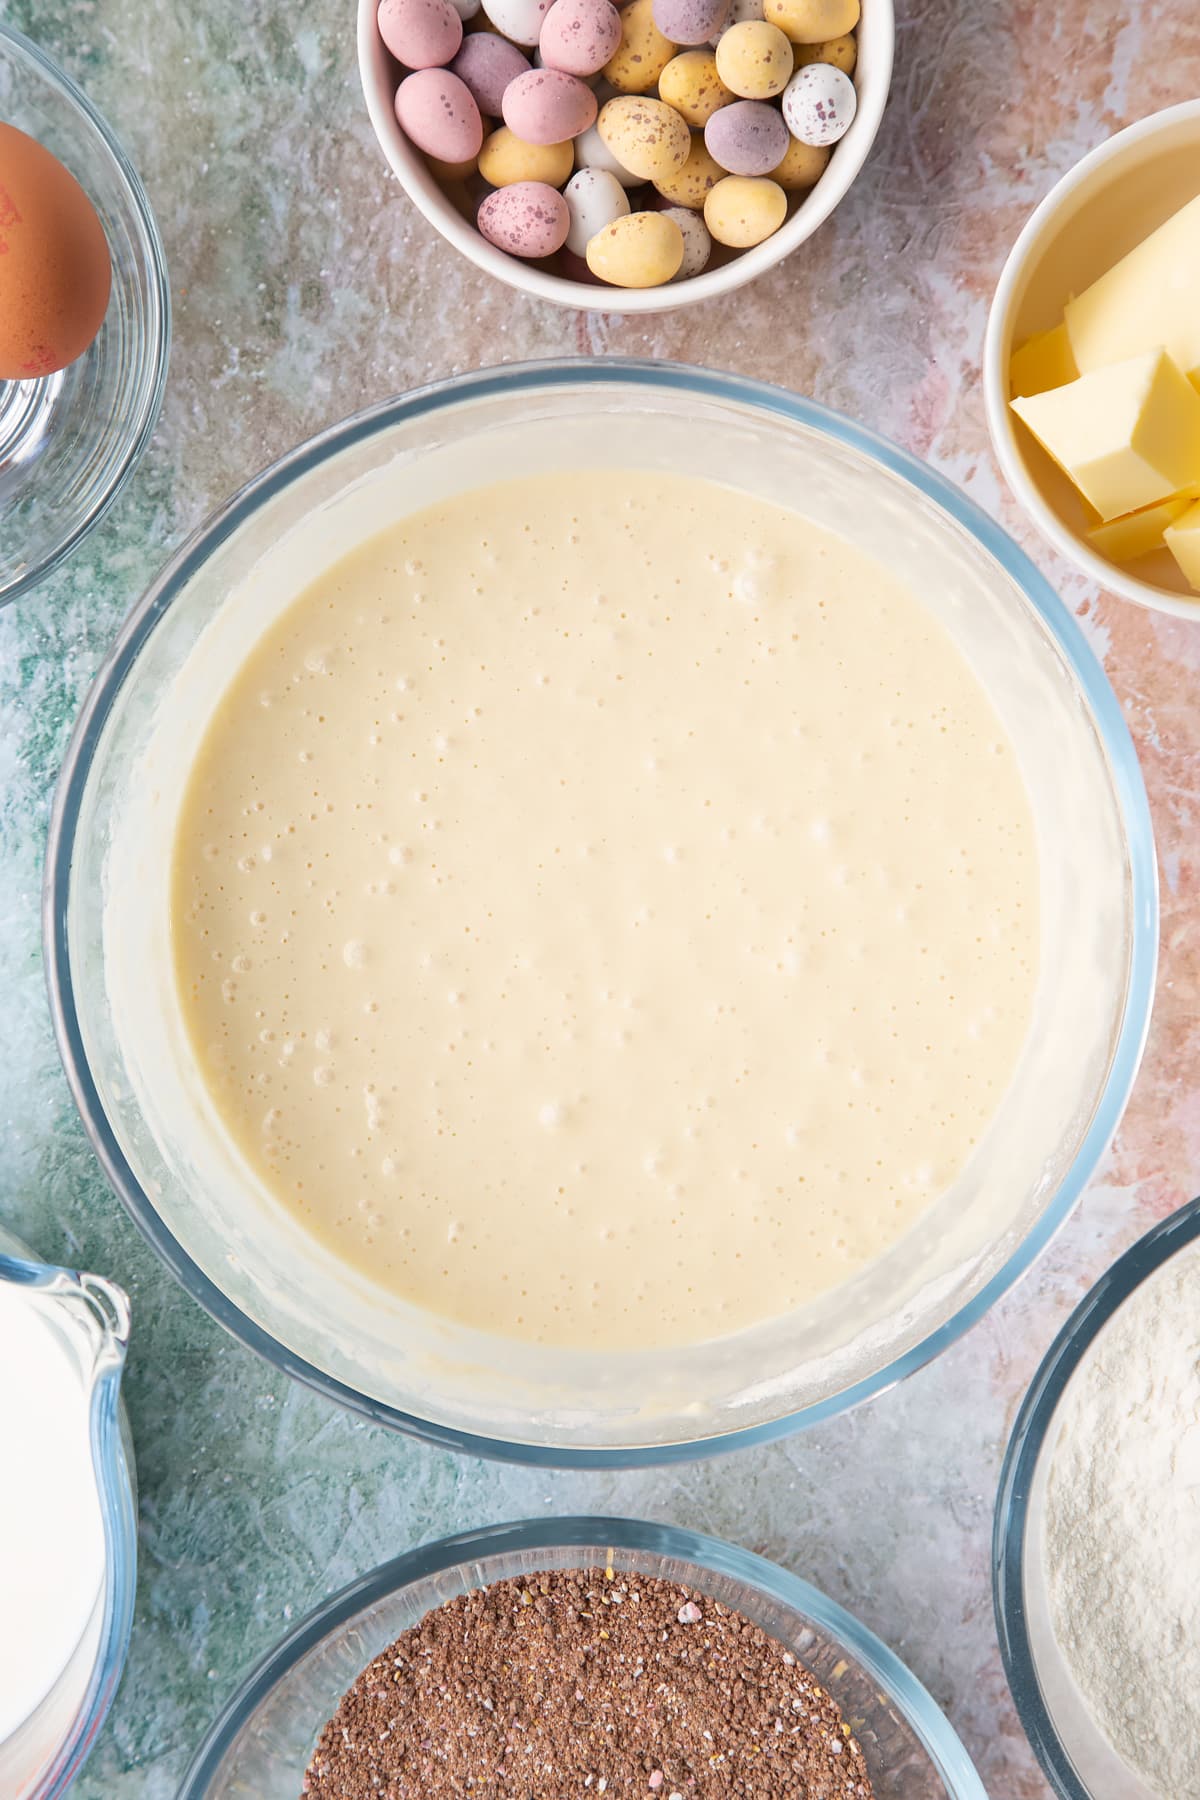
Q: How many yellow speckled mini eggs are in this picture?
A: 11